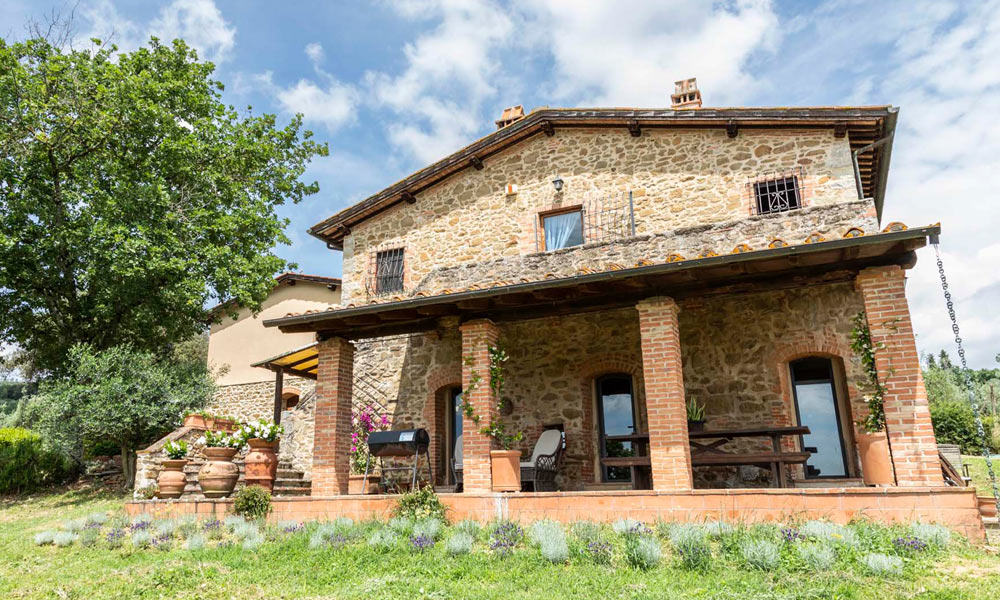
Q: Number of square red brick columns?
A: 4